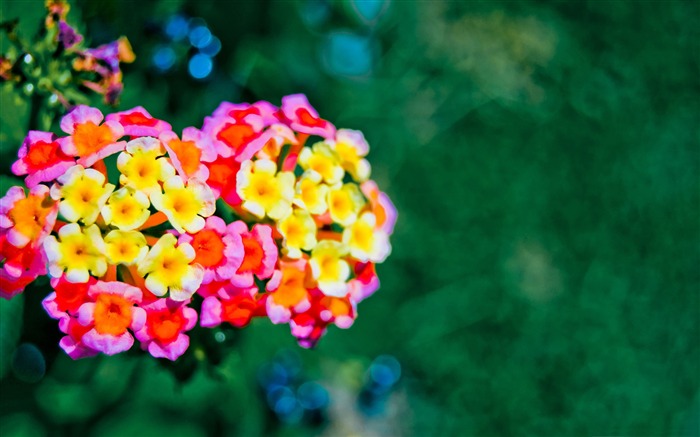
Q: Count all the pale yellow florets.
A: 15